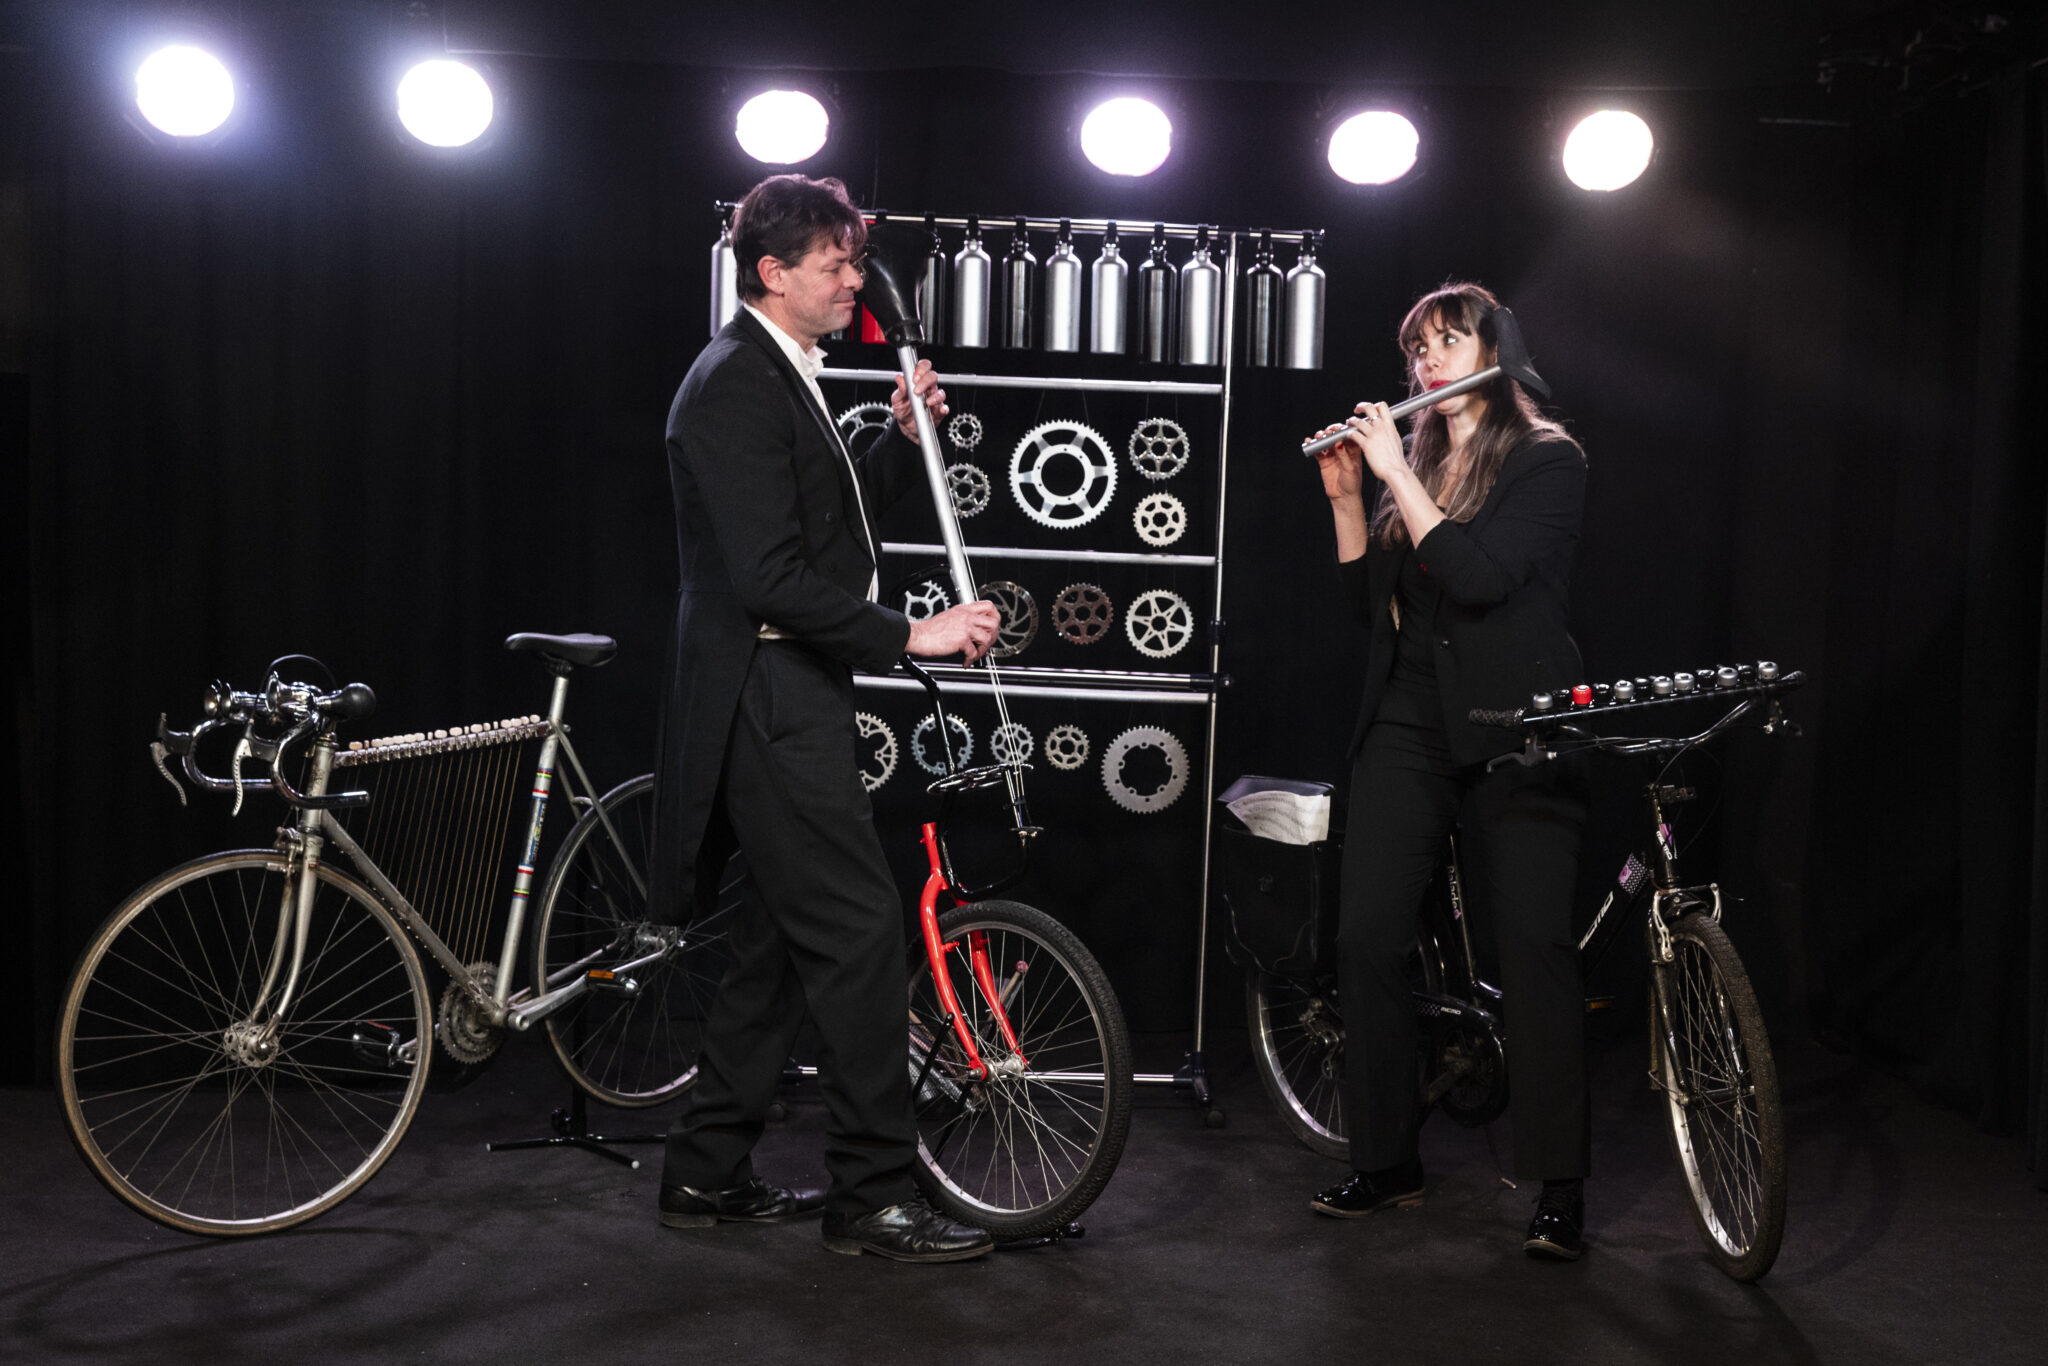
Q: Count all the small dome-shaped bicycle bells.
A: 12